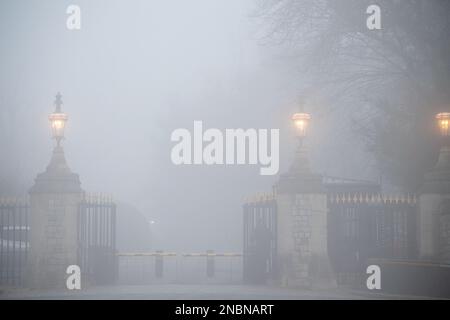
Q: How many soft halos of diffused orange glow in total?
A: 3